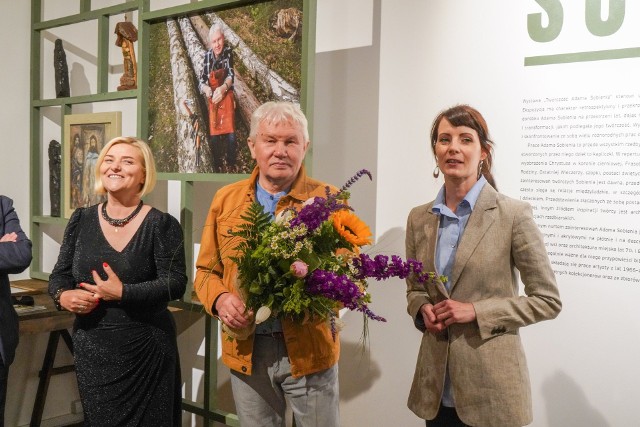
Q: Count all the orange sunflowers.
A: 1